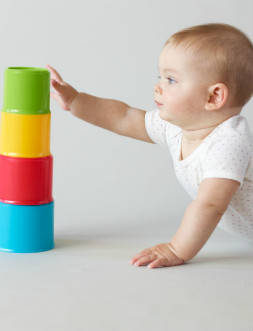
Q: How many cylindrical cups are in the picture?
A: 4